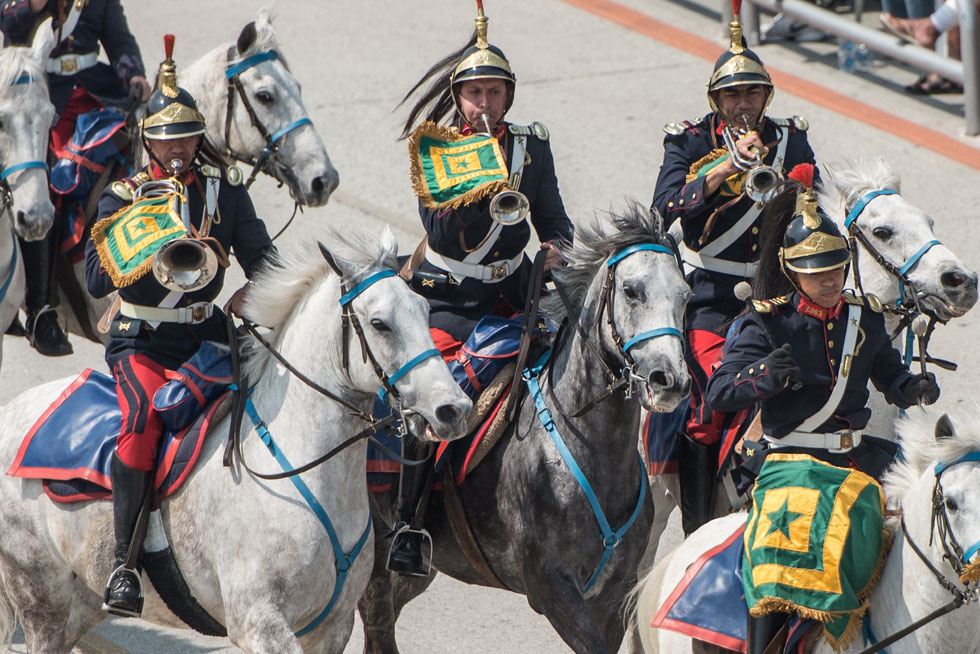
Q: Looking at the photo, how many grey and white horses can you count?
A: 6